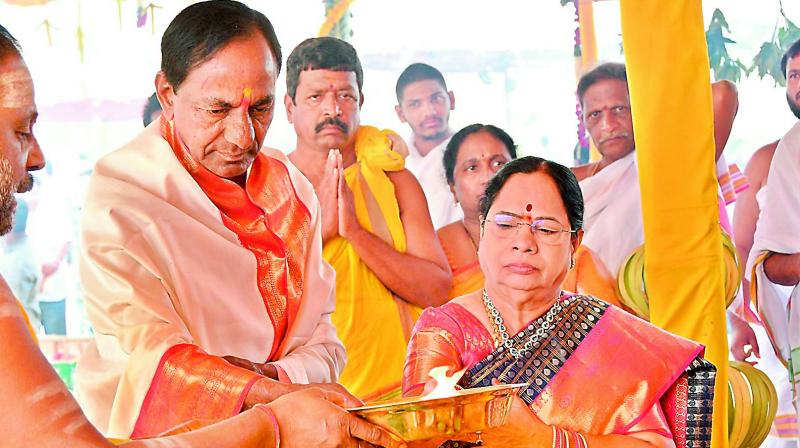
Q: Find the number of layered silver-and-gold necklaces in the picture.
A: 1